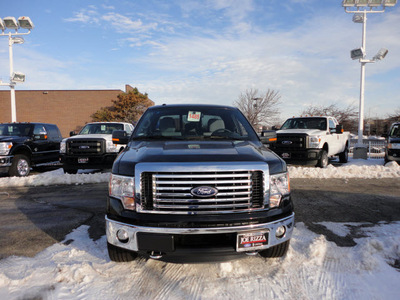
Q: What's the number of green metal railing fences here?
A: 0